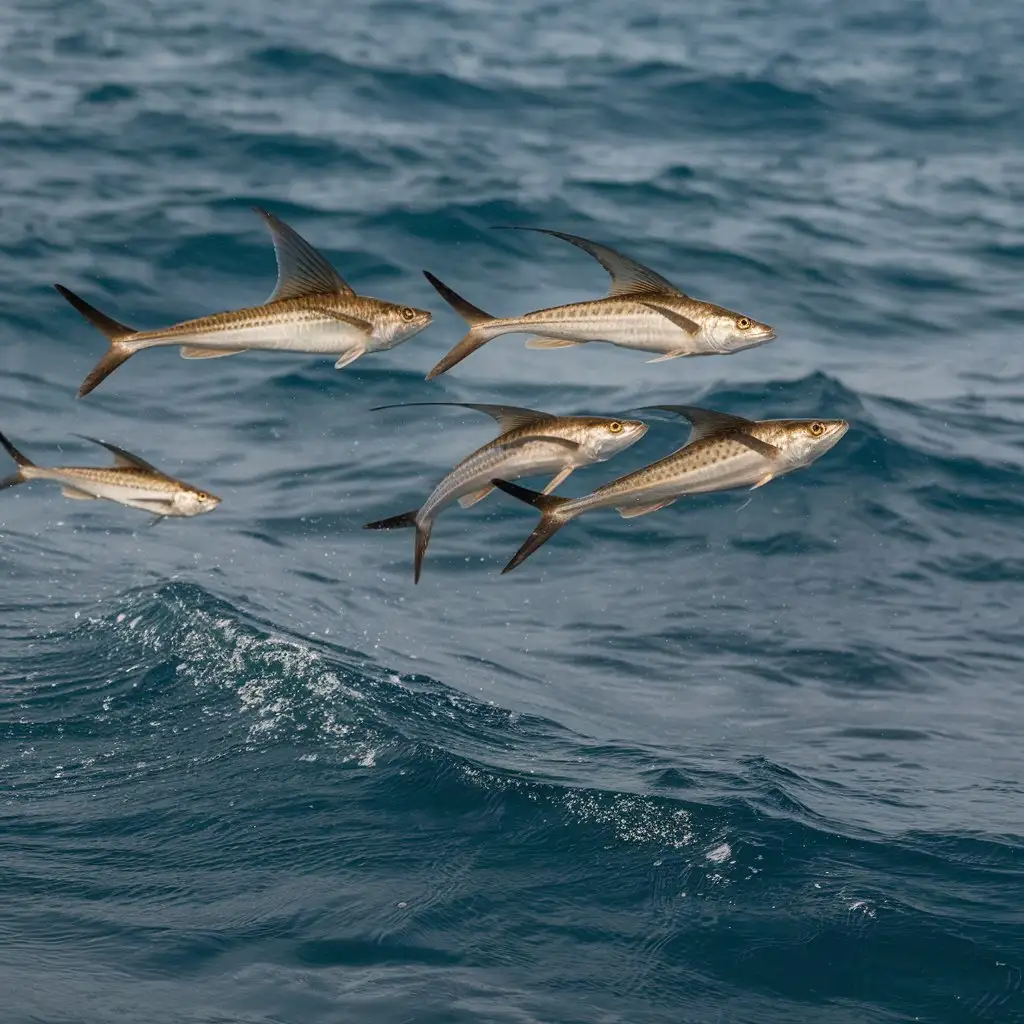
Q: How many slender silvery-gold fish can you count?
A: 5